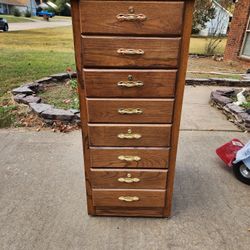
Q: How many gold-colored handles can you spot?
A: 8